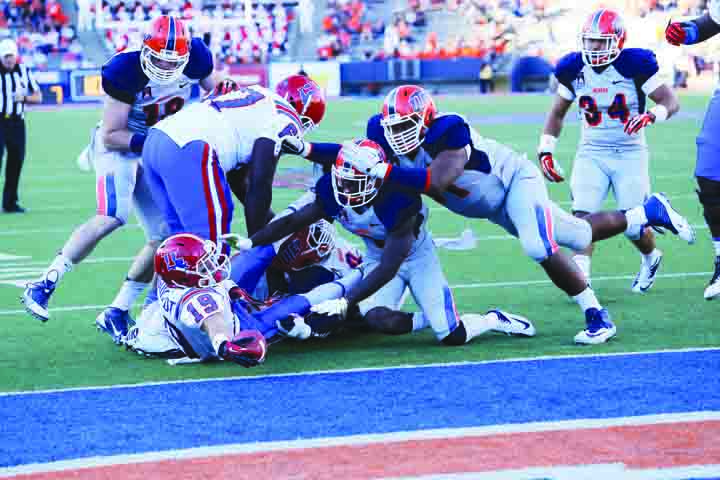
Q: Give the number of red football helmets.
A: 7